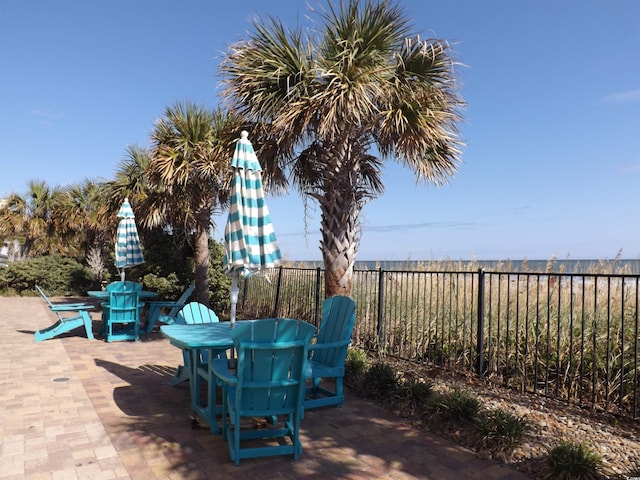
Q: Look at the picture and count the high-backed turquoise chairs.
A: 6